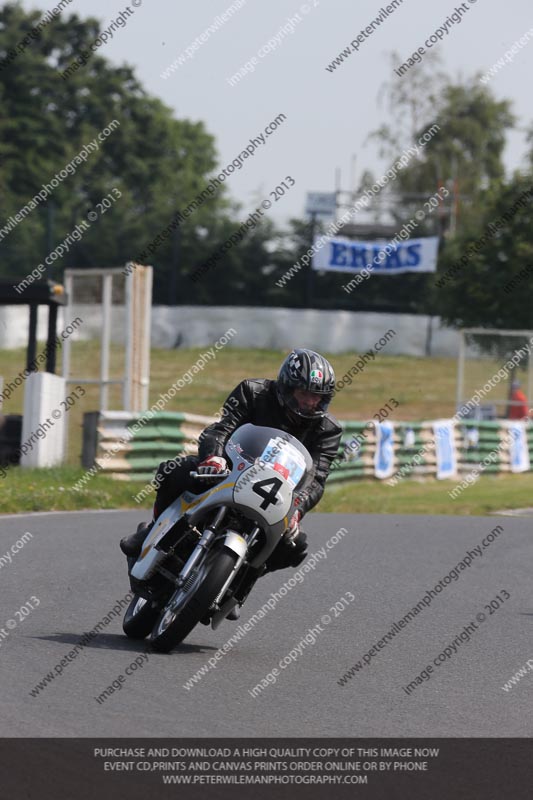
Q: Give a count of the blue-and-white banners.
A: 4